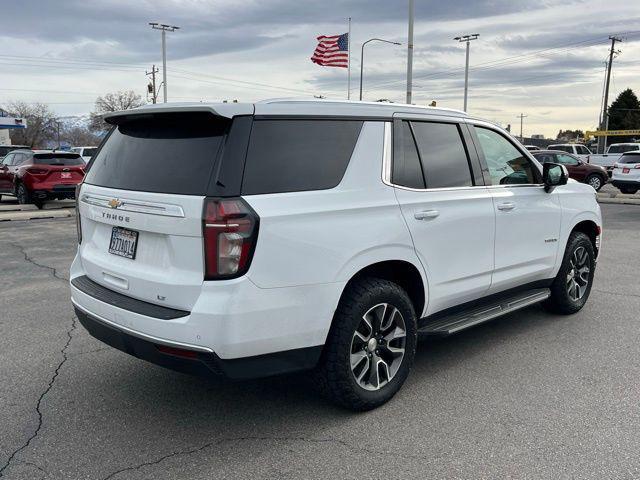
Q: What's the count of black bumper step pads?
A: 1